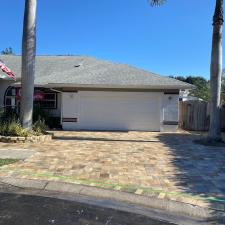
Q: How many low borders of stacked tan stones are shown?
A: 1